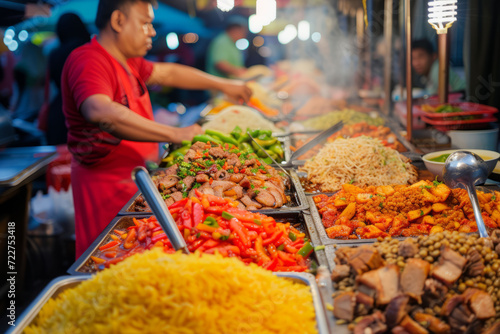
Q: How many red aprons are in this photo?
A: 1